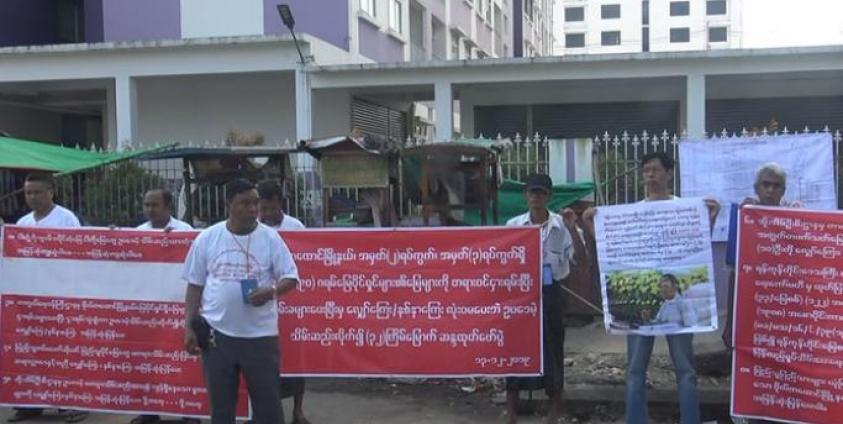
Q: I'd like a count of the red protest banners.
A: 3